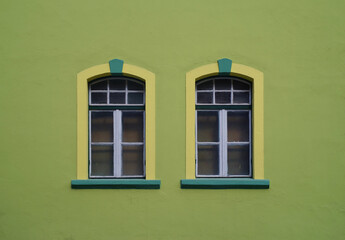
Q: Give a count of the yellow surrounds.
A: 2